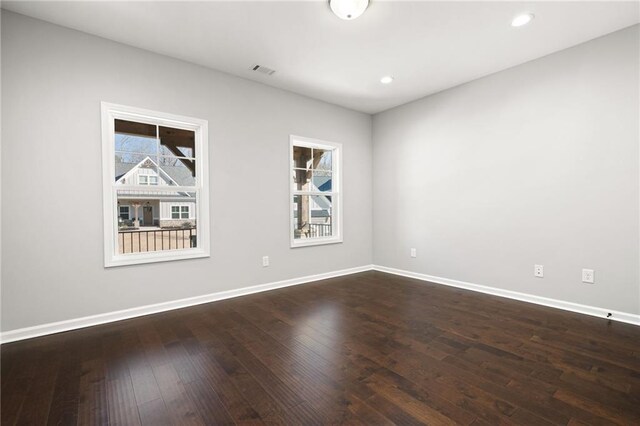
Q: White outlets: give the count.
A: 4